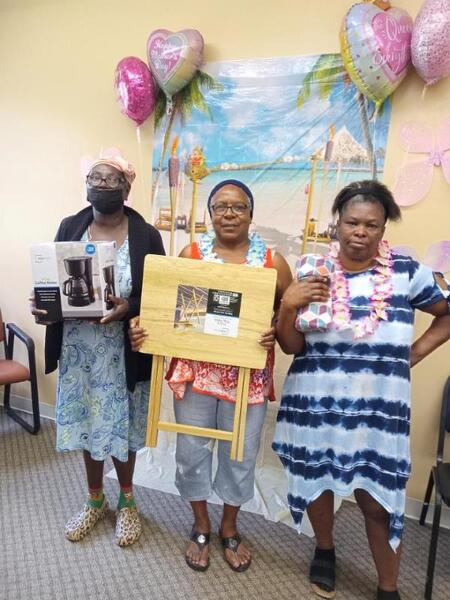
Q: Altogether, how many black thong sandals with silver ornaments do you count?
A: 2